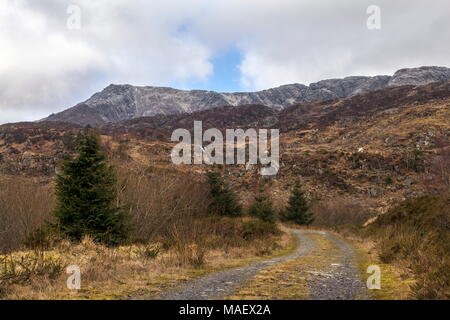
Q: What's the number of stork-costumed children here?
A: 0